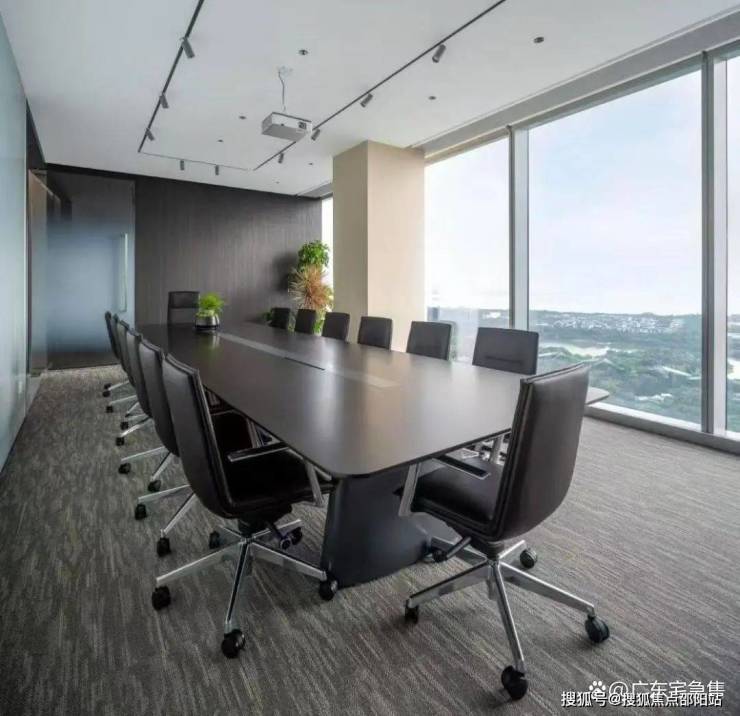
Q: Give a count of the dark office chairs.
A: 14